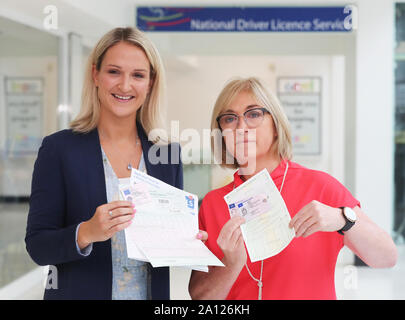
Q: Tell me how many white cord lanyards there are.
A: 1